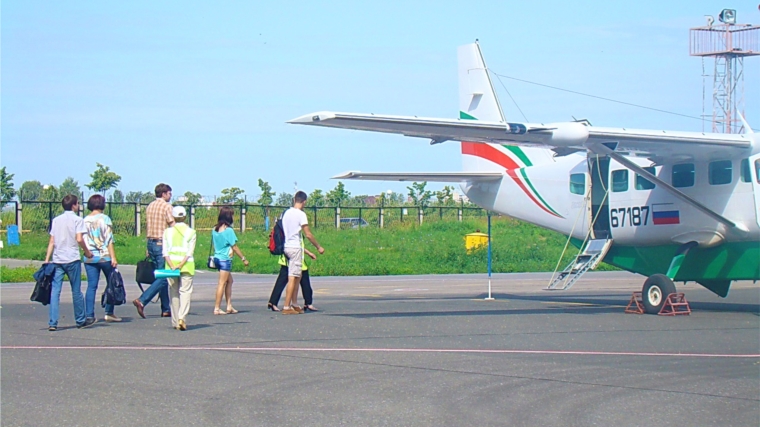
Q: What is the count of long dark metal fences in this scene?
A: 1